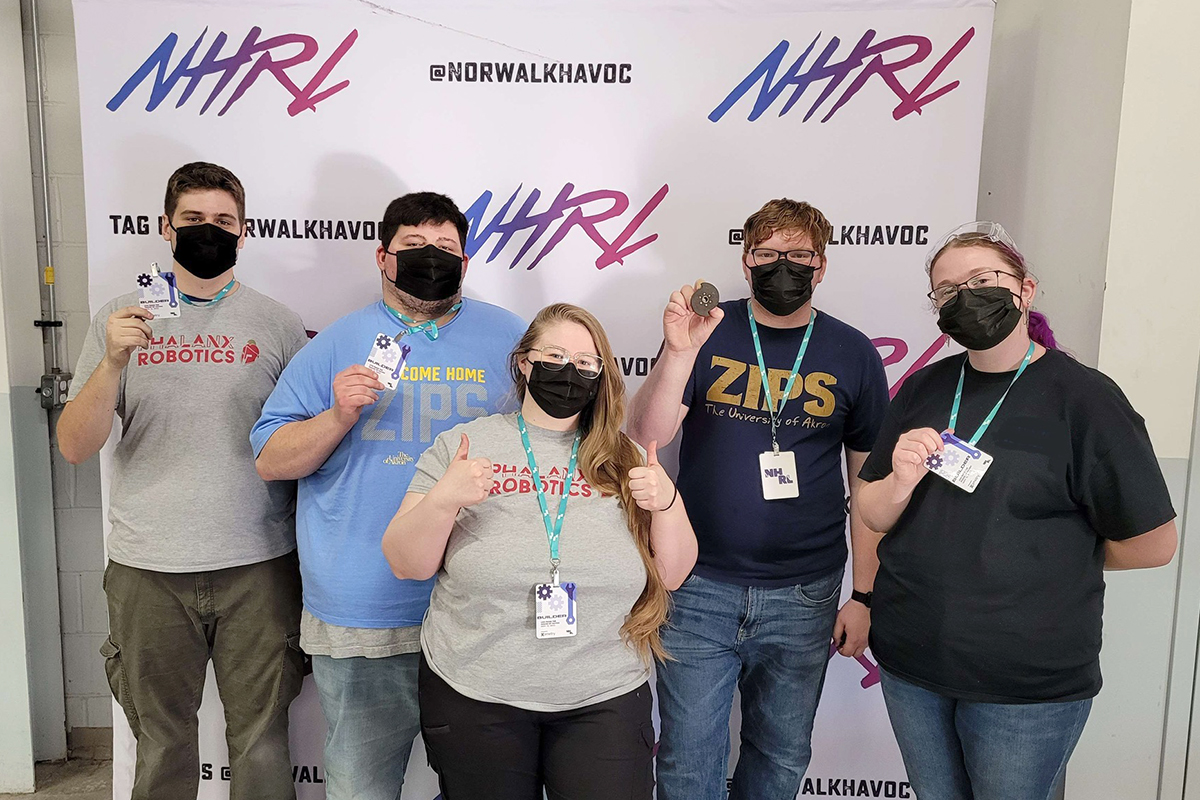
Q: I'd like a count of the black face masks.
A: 5